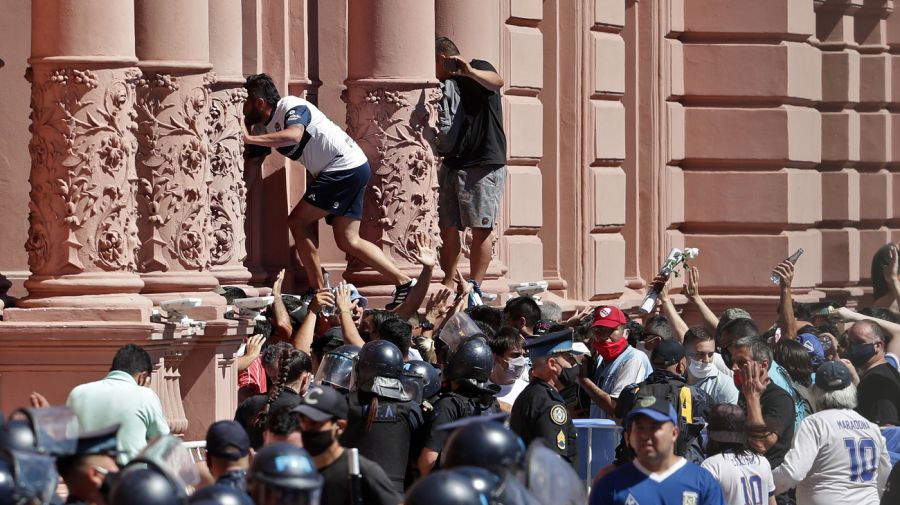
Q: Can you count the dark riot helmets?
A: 12